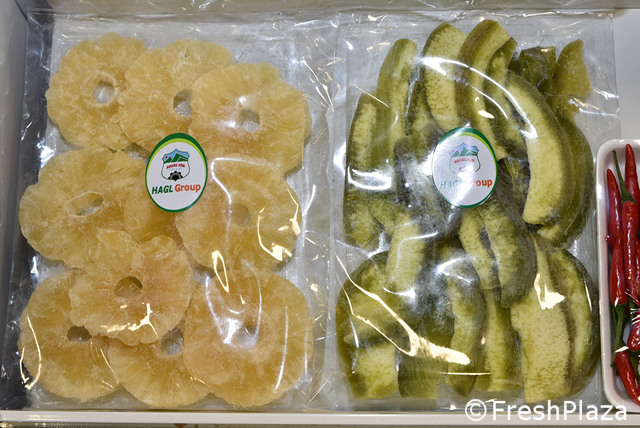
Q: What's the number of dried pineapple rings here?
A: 9